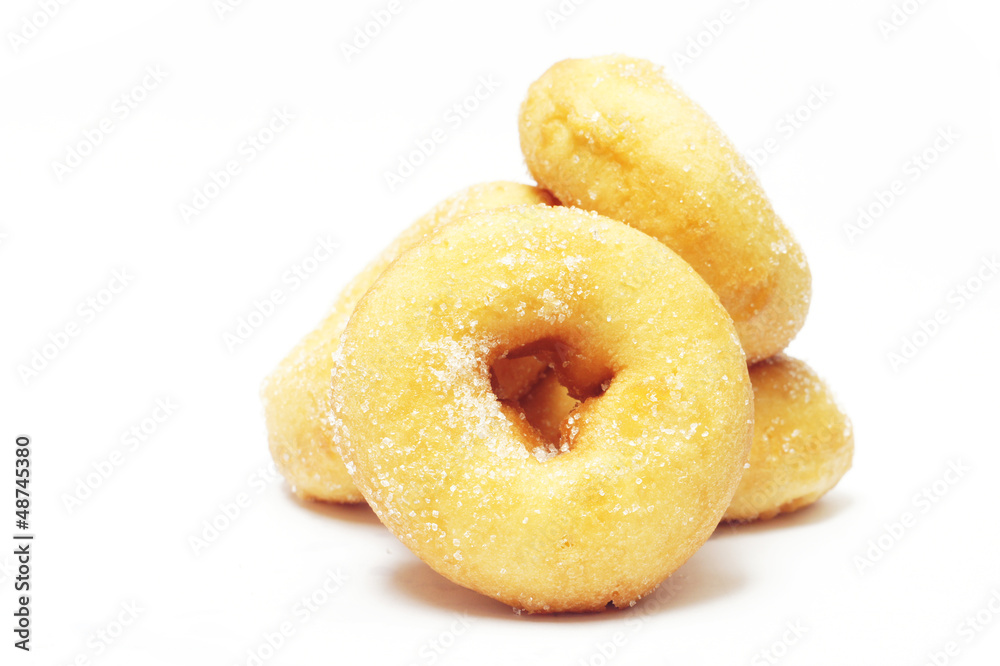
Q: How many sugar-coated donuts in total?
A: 4